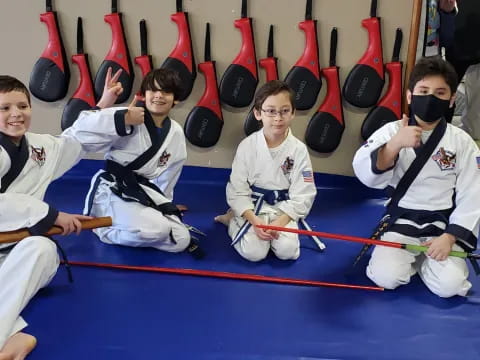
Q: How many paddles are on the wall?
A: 12